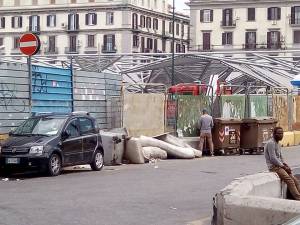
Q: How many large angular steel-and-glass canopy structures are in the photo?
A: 1